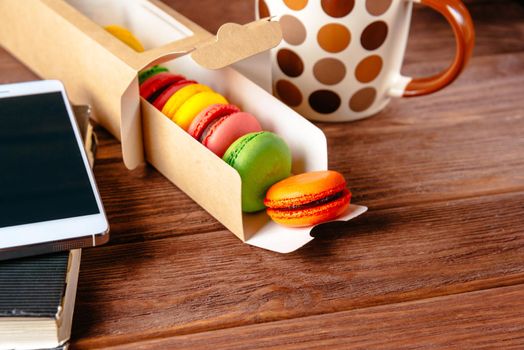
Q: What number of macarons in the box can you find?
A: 7